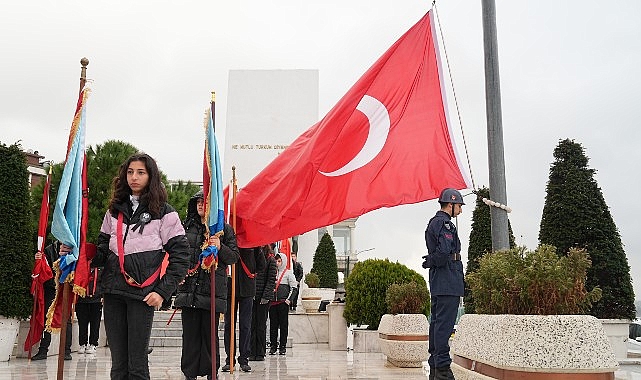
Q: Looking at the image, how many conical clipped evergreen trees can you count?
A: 4